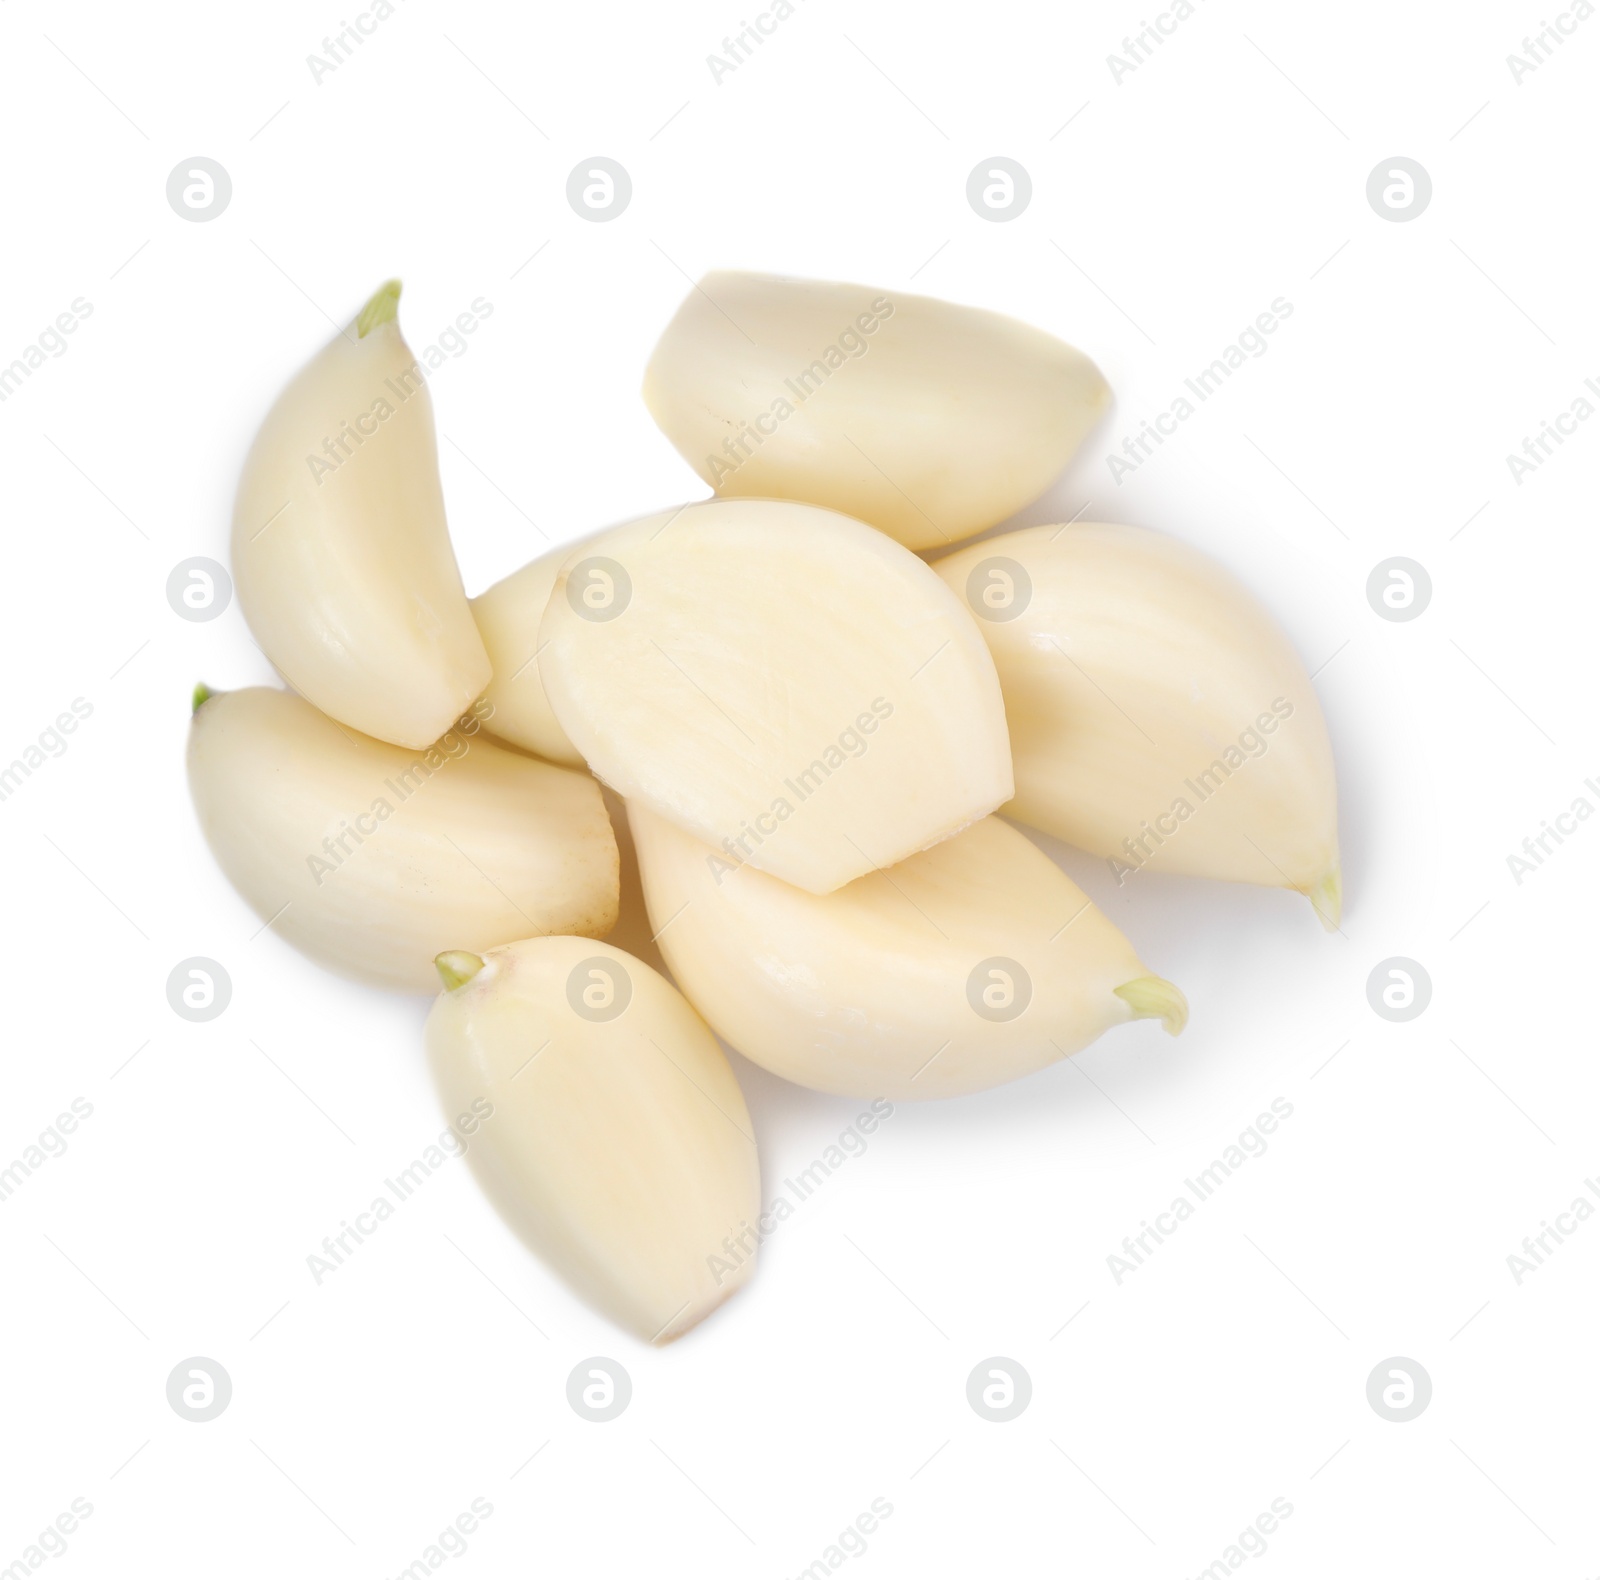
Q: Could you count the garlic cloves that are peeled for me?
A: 8